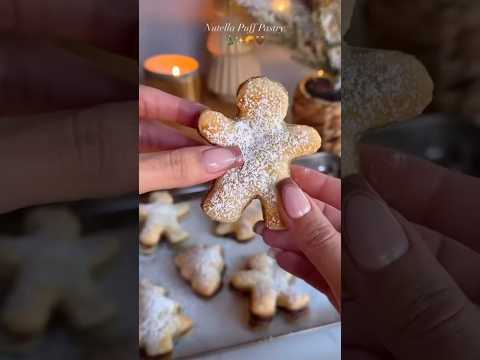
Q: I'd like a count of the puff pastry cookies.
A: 6